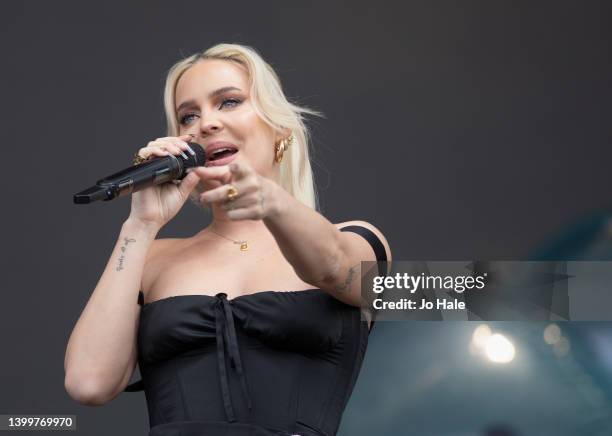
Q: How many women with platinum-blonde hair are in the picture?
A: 1